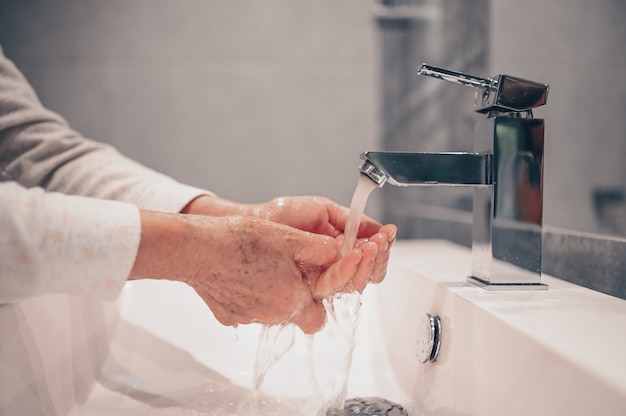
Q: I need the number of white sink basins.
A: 1